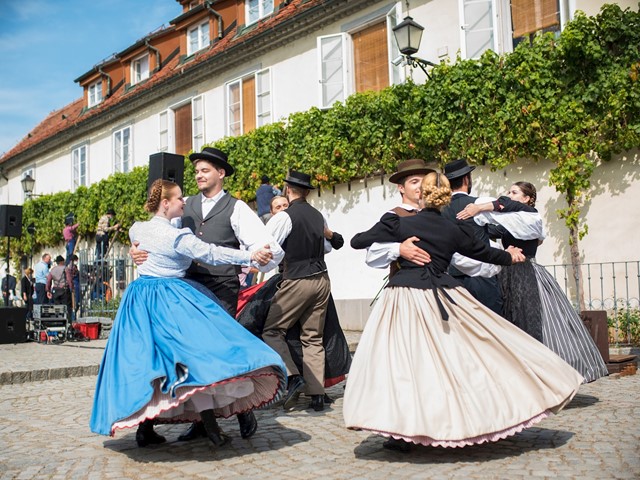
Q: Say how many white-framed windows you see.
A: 11